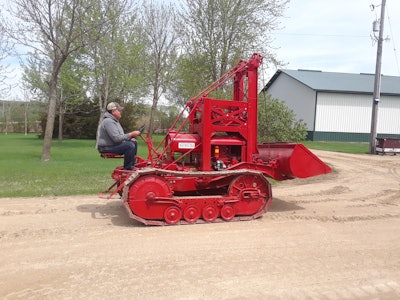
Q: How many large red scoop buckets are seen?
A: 1